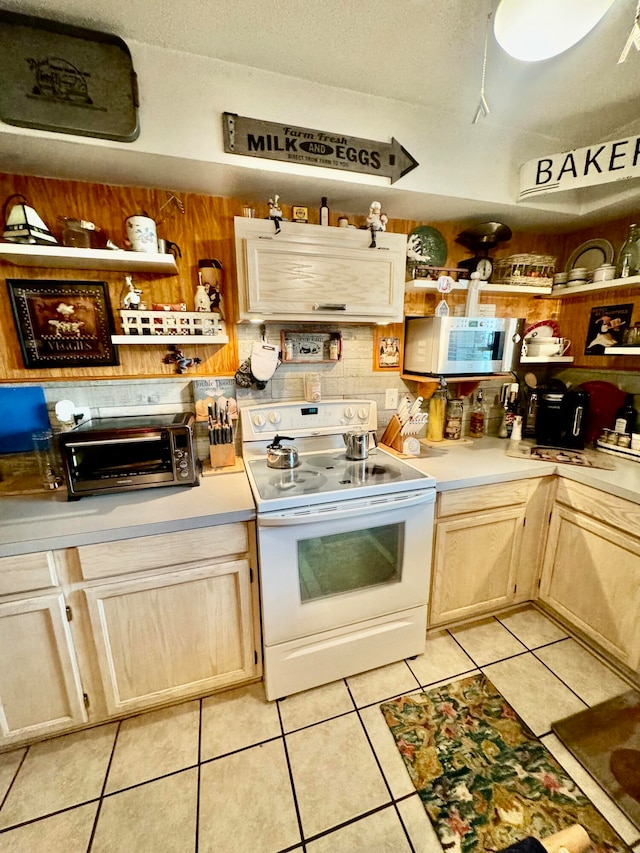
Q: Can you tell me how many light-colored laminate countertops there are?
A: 2